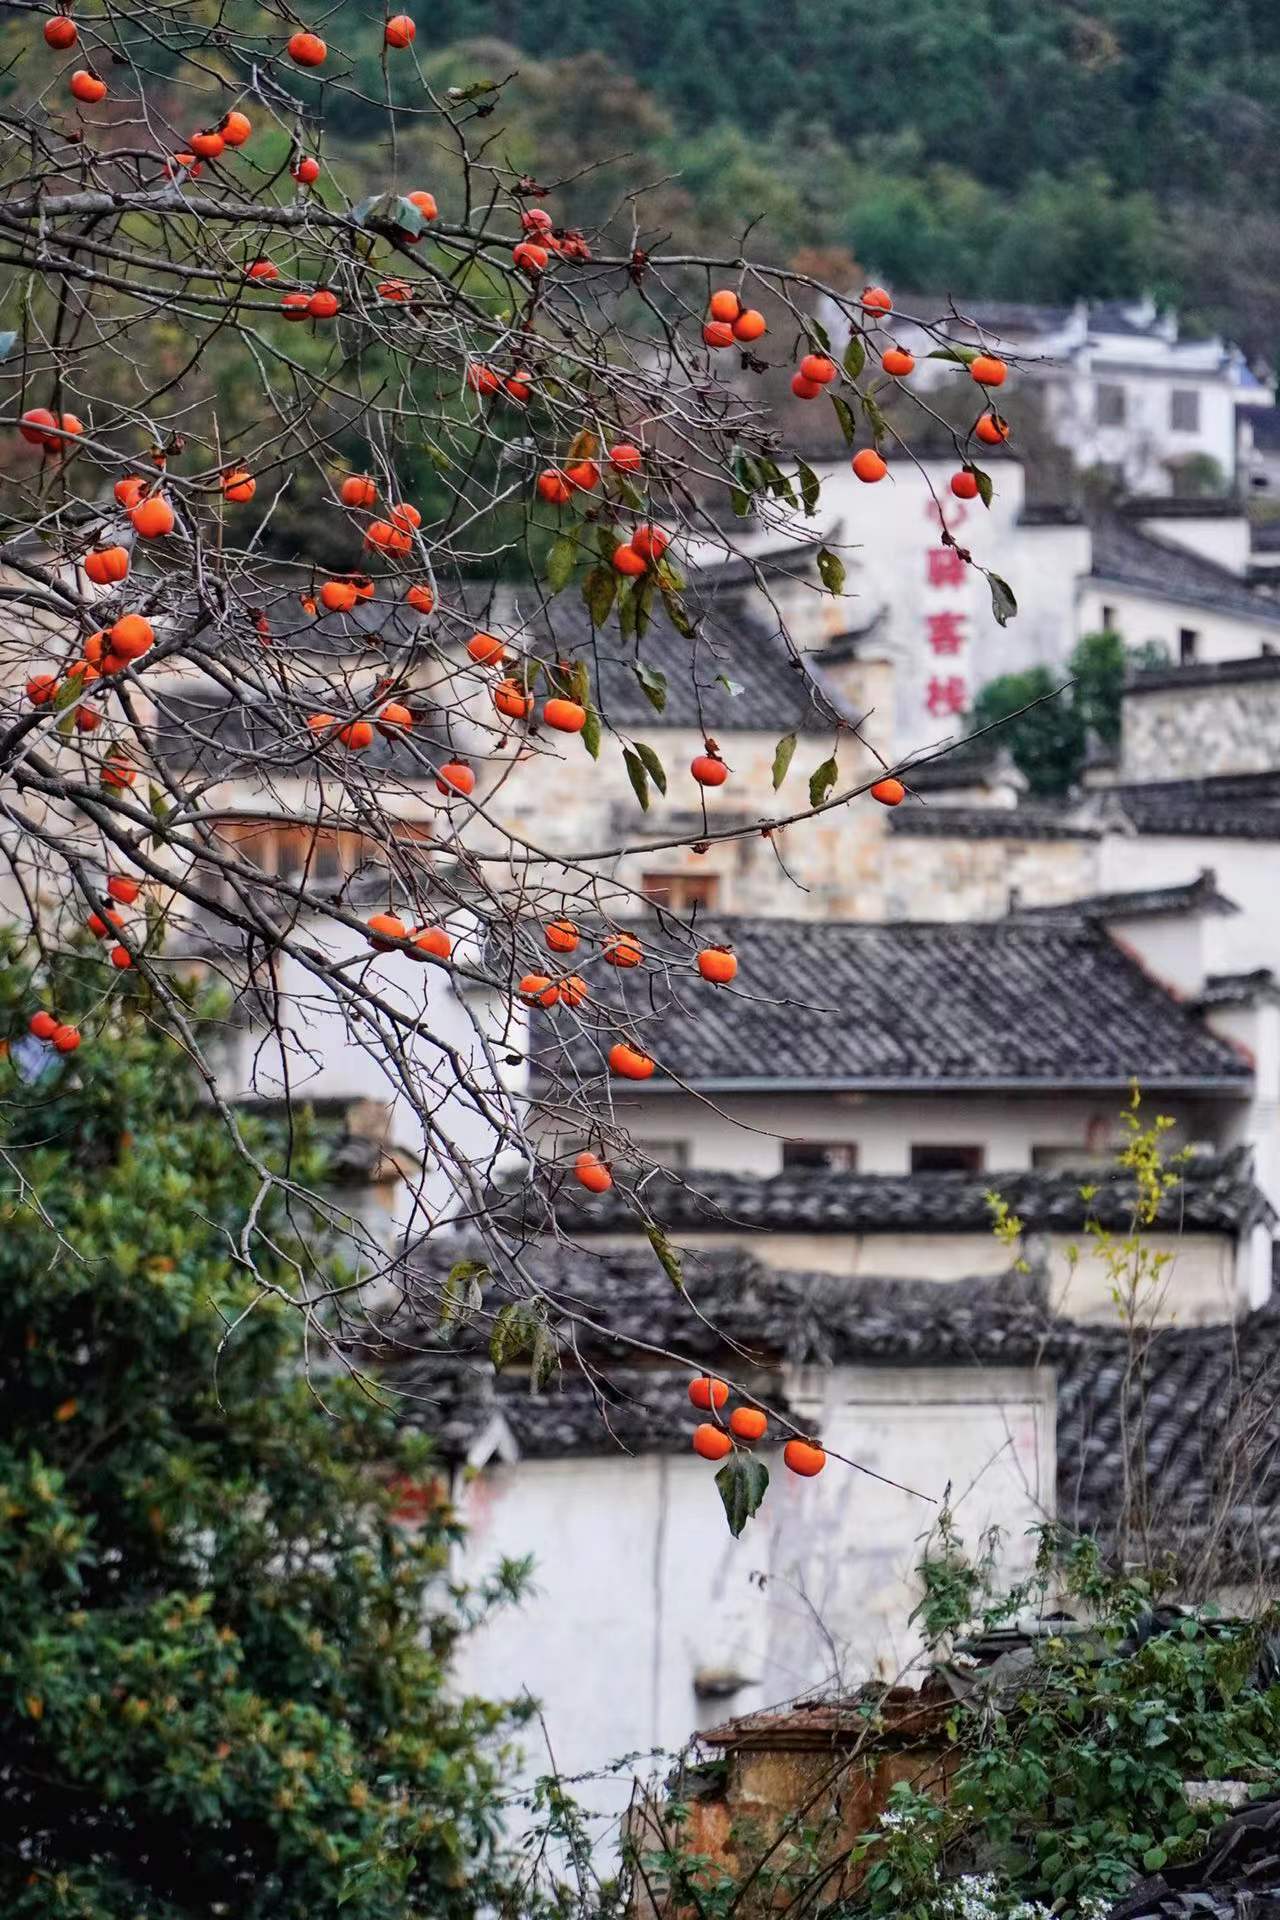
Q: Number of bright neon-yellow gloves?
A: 0